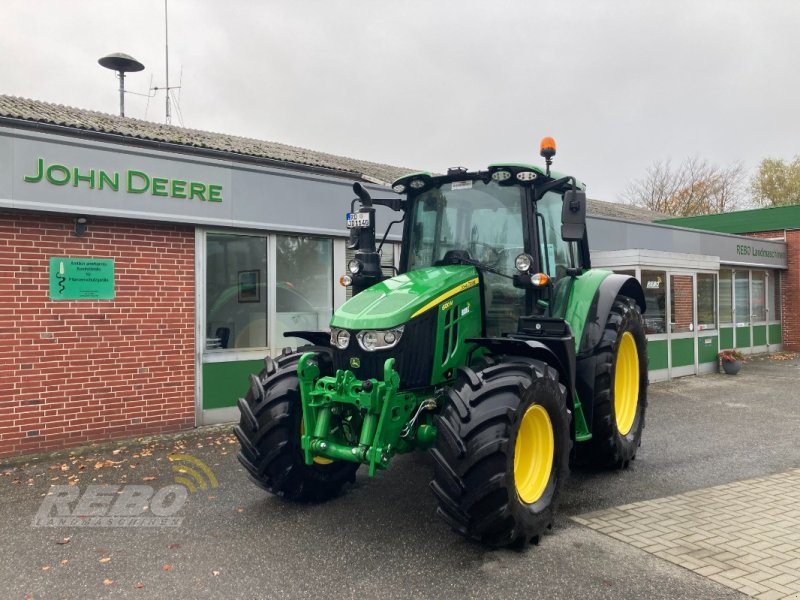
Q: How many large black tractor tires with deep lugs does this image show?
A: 3